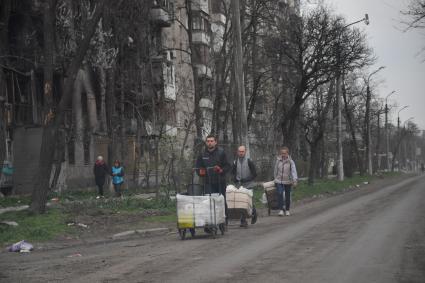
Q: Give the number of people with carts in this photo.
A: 3